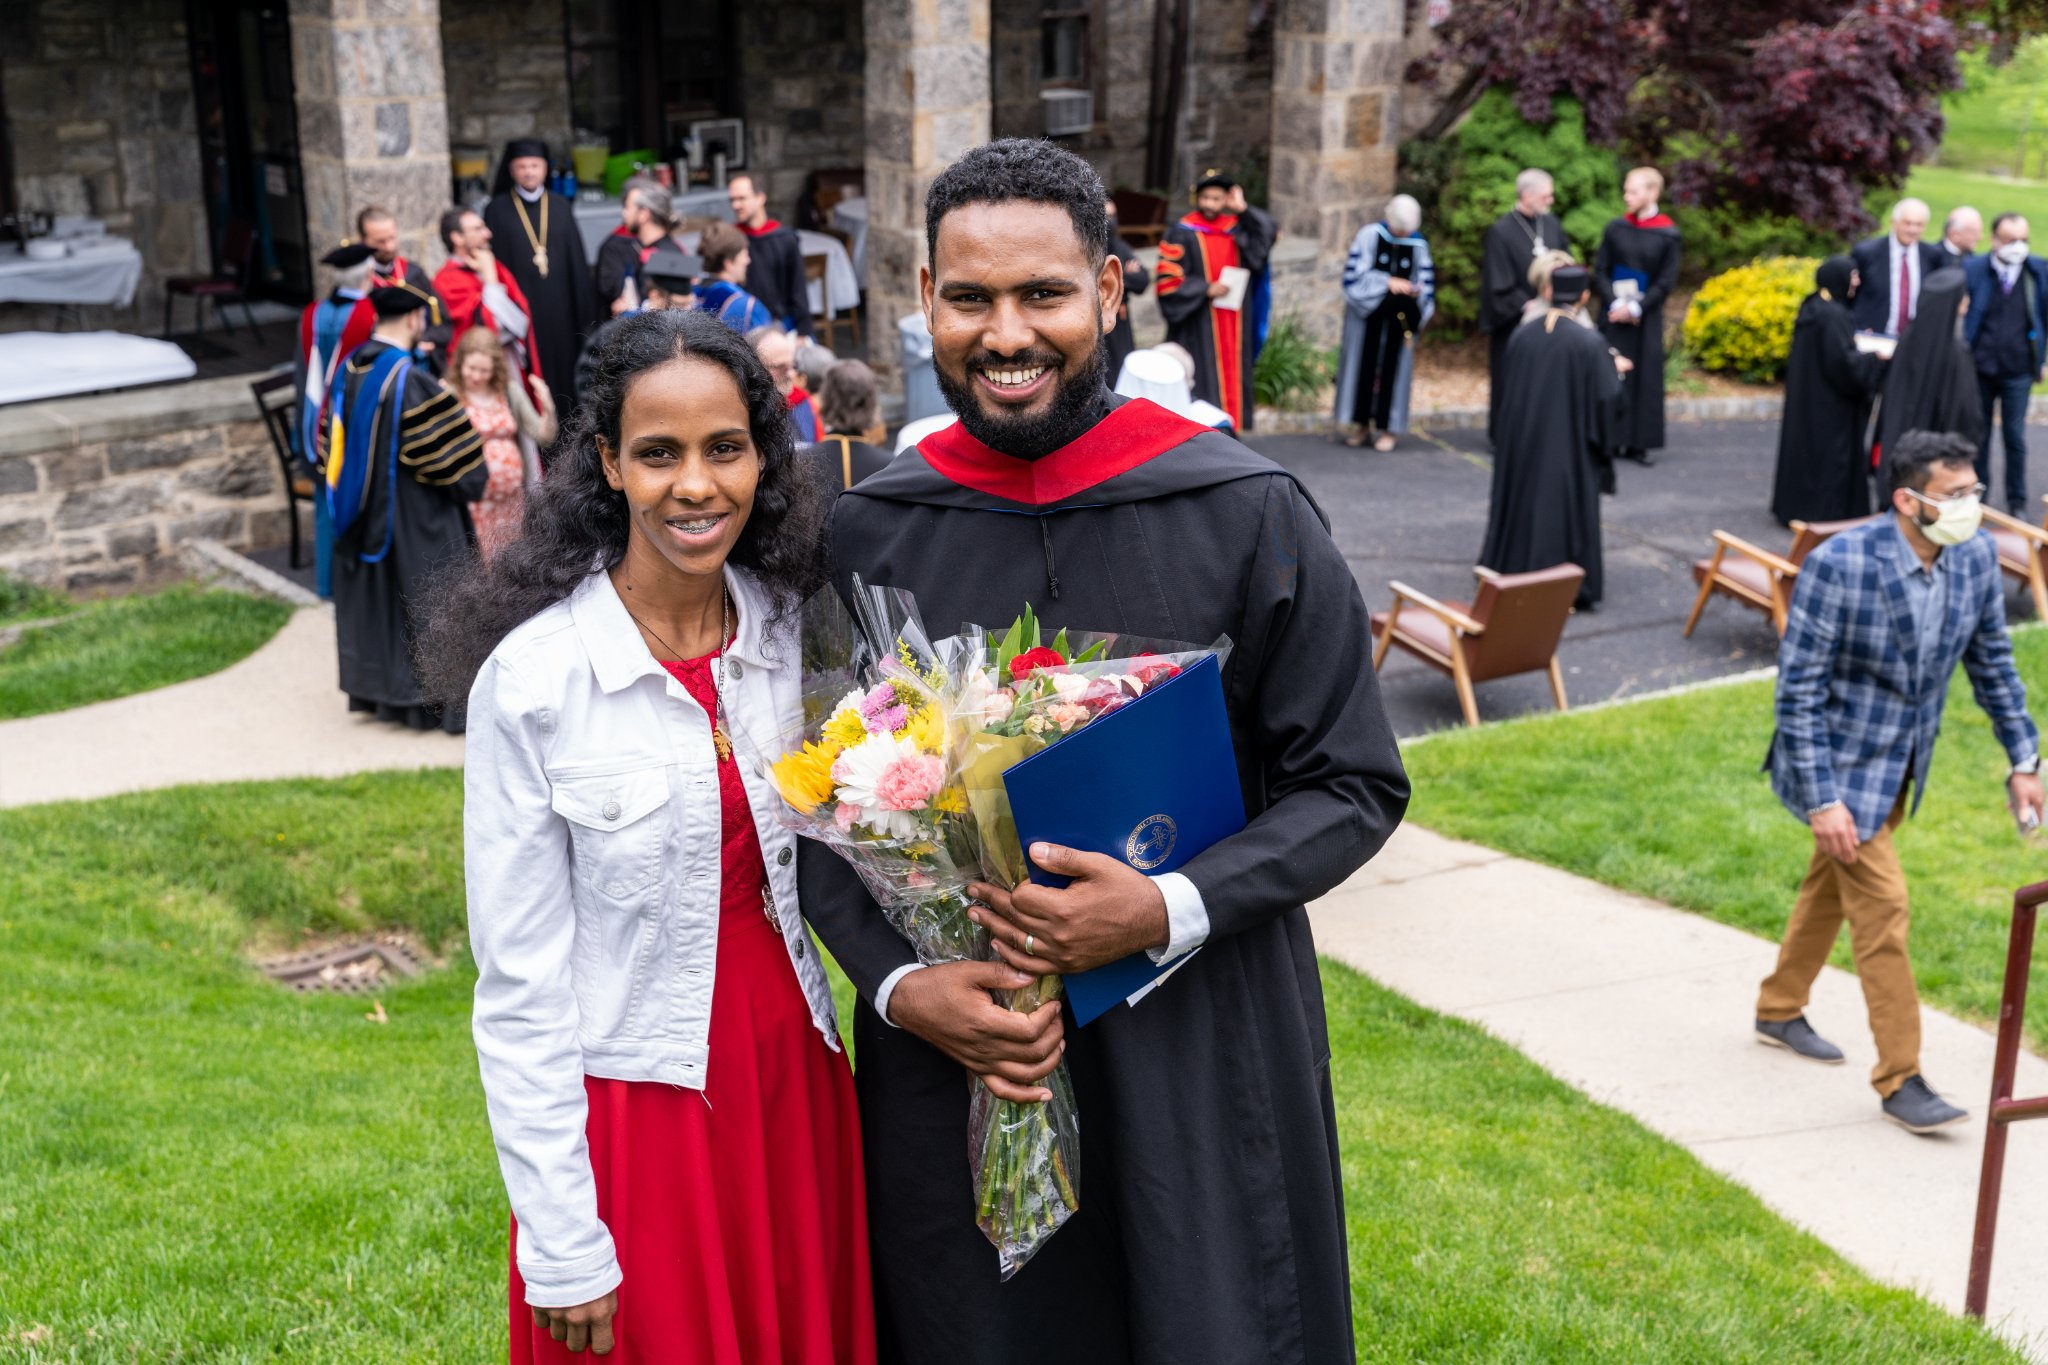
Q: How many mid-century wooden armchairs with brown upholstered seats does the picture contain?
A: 3